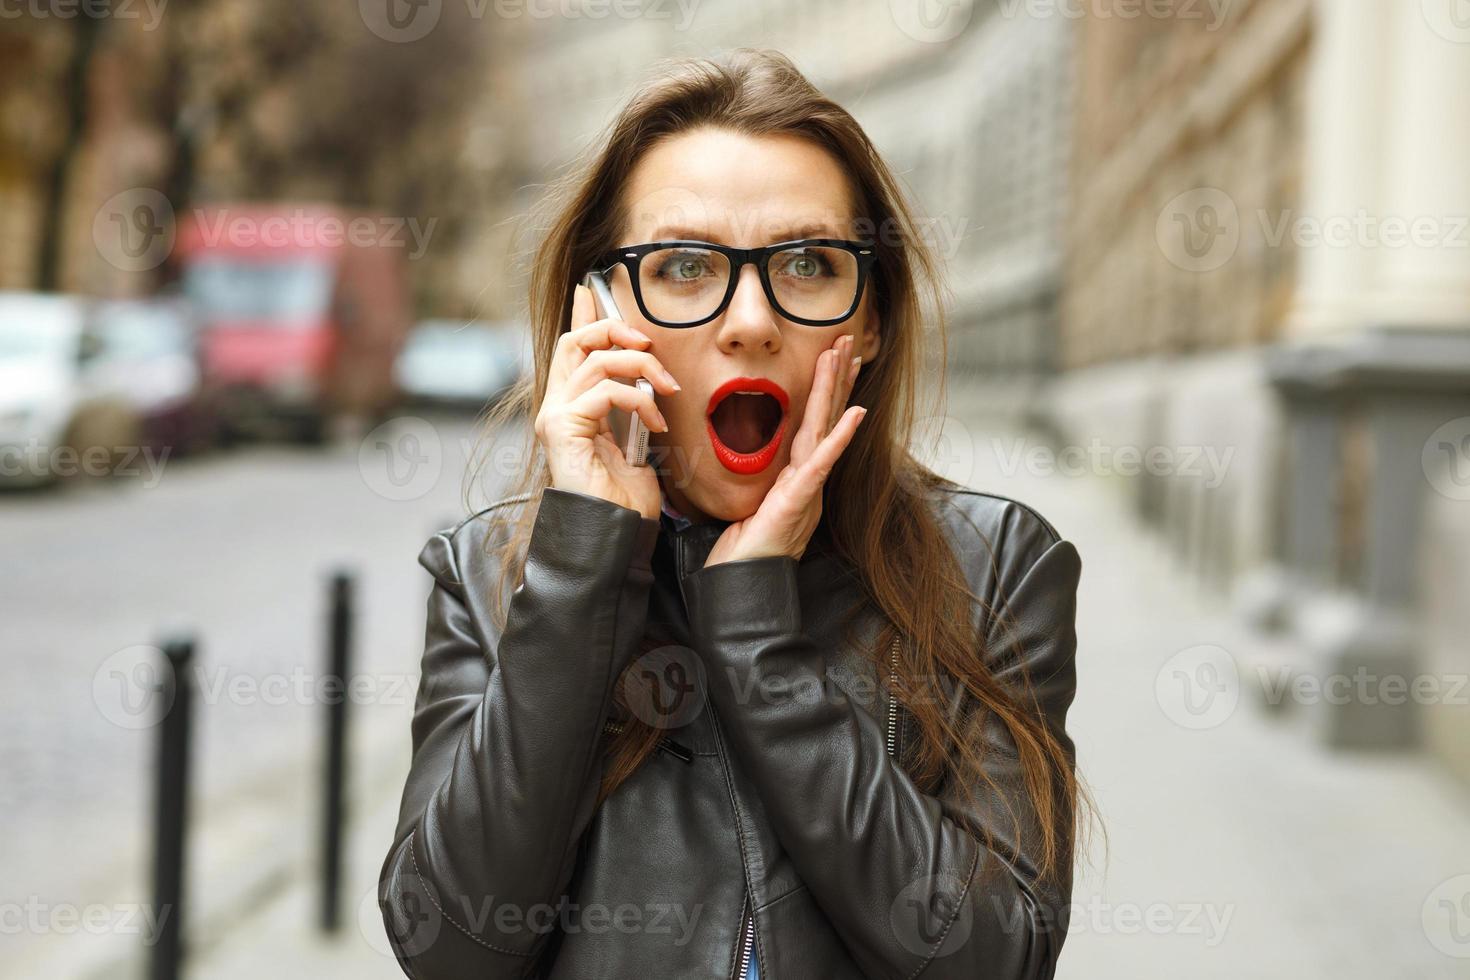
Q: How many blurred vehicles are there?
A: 4